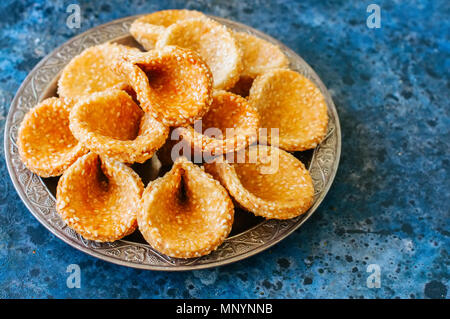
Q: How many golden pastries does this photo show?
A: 12